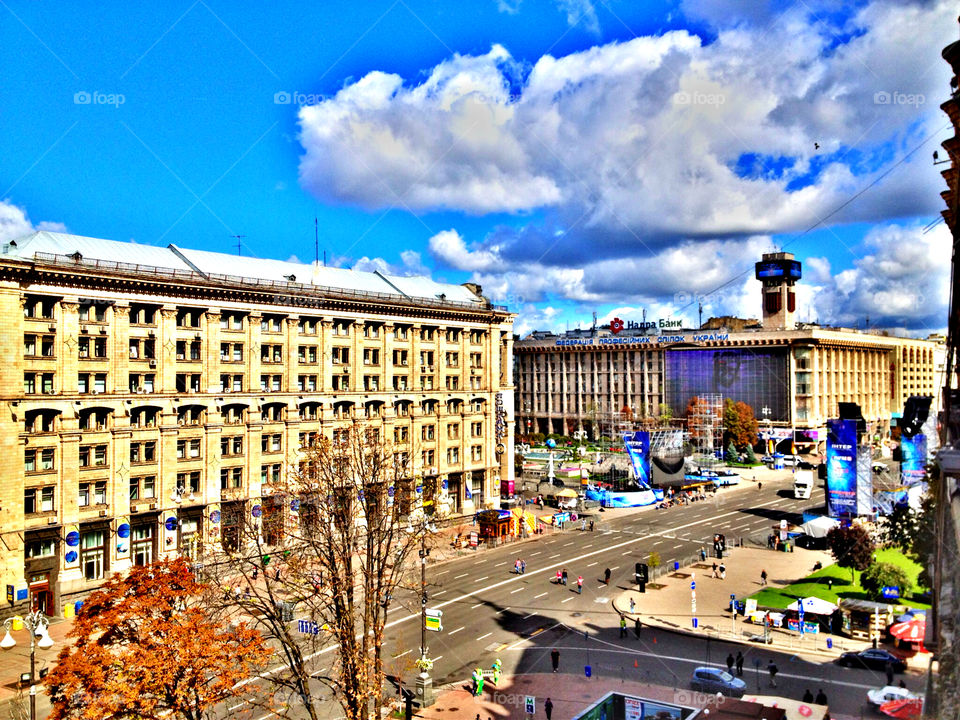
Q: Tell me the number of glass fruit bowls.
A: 0